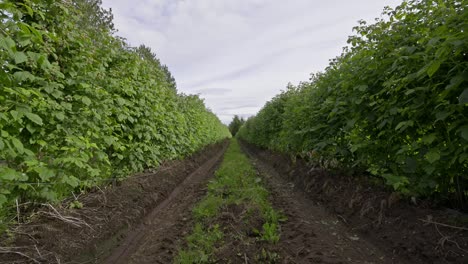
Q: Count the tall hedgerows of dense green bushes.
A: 2